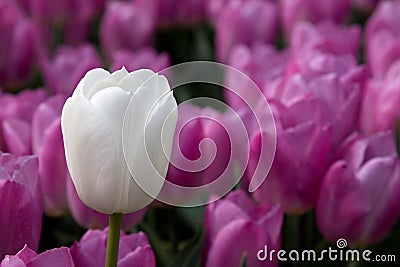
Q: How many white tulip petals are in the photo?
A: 6